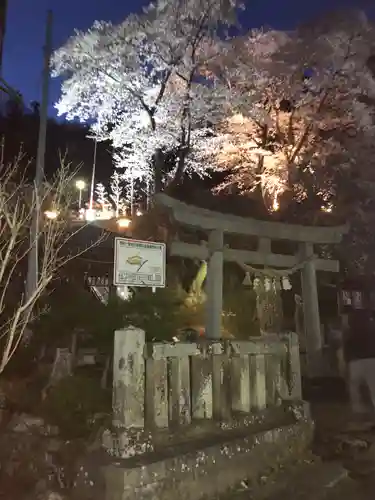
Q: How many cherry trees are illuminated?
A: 2